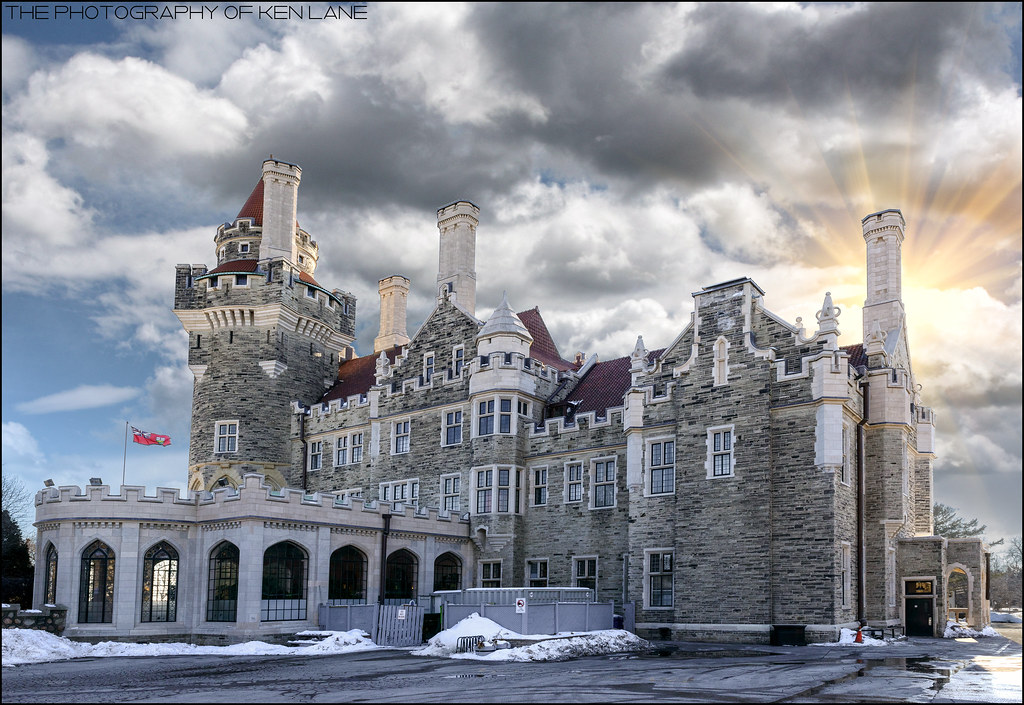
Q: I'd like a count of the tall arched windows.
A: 8